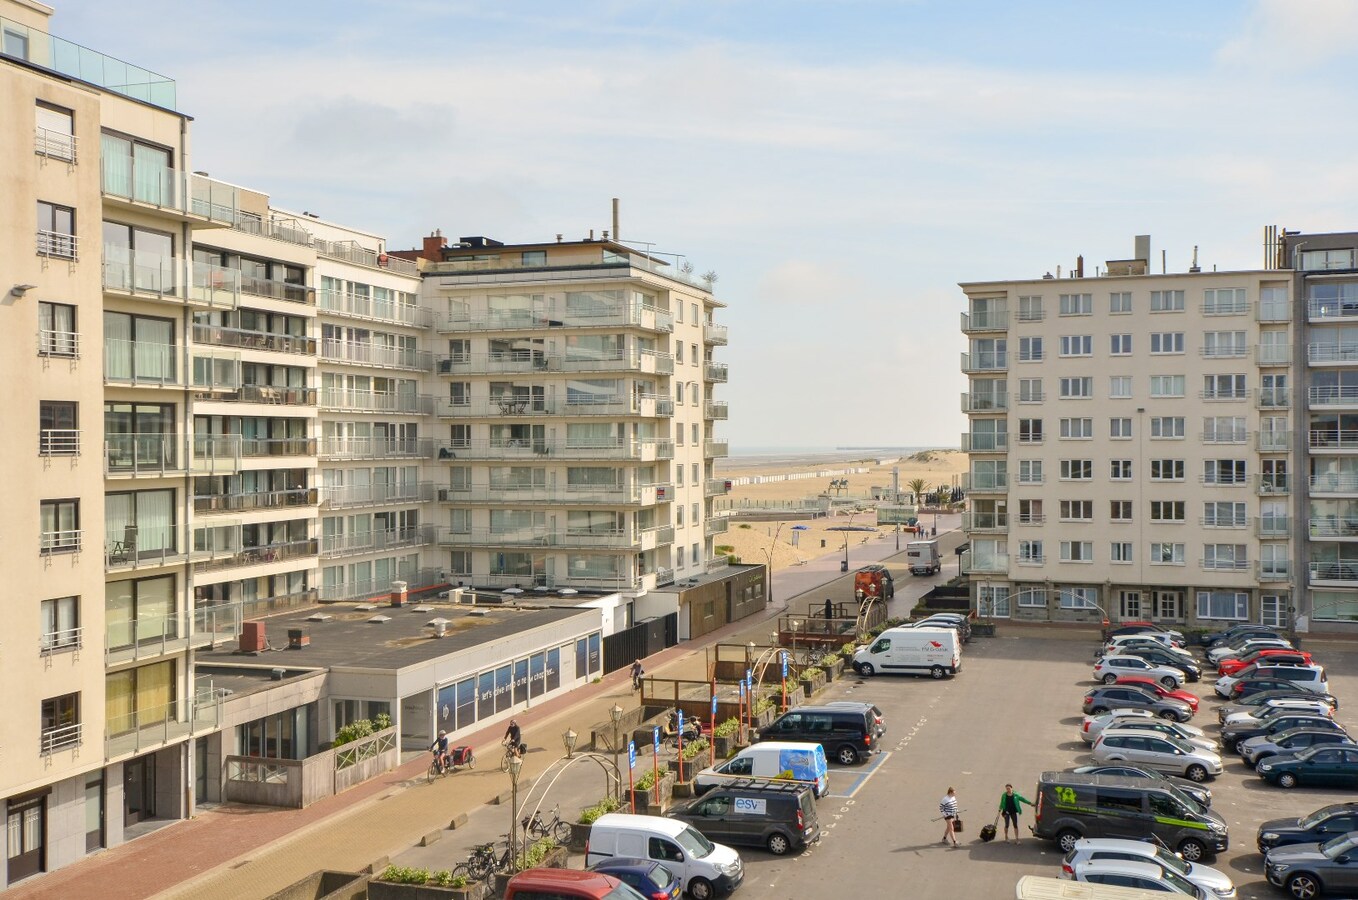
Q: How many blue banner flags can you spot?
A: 7